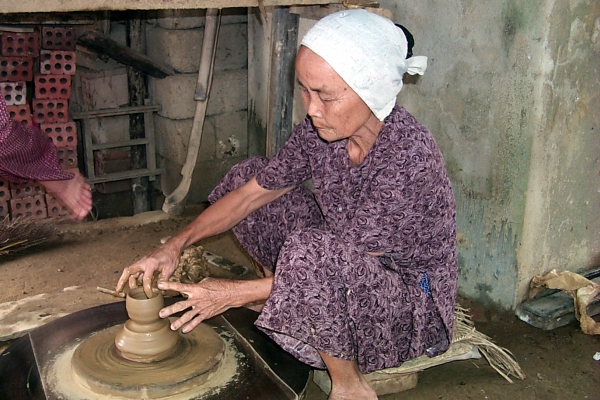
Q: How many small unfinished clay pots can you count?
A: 1